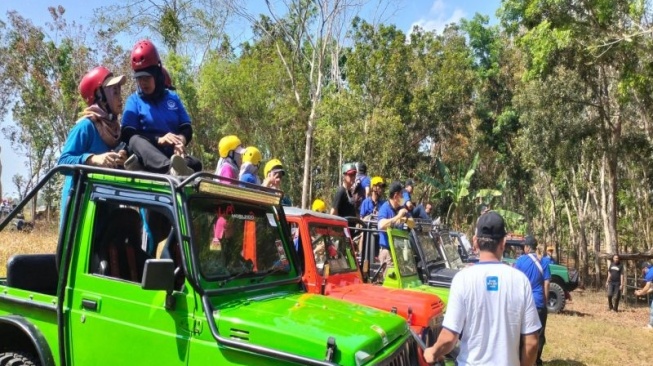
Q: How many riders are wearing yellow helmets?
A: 5